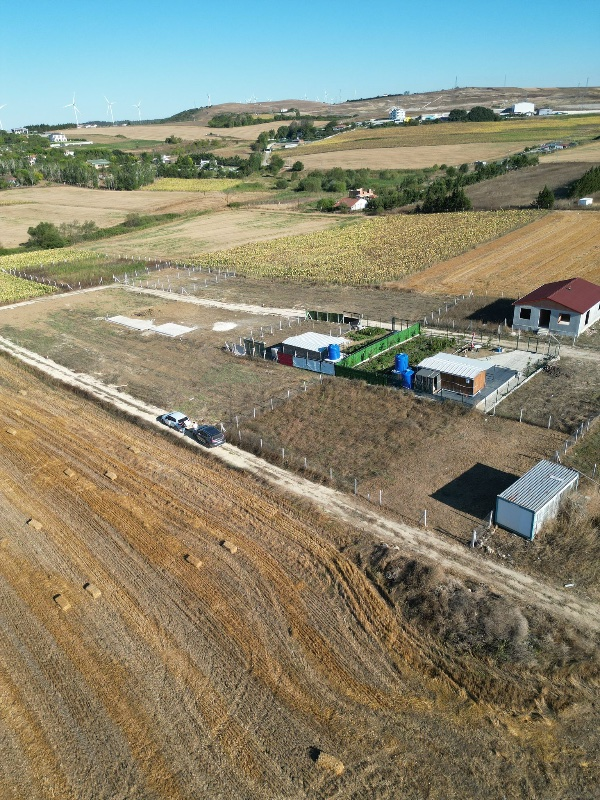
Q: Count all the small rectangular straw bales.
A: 12